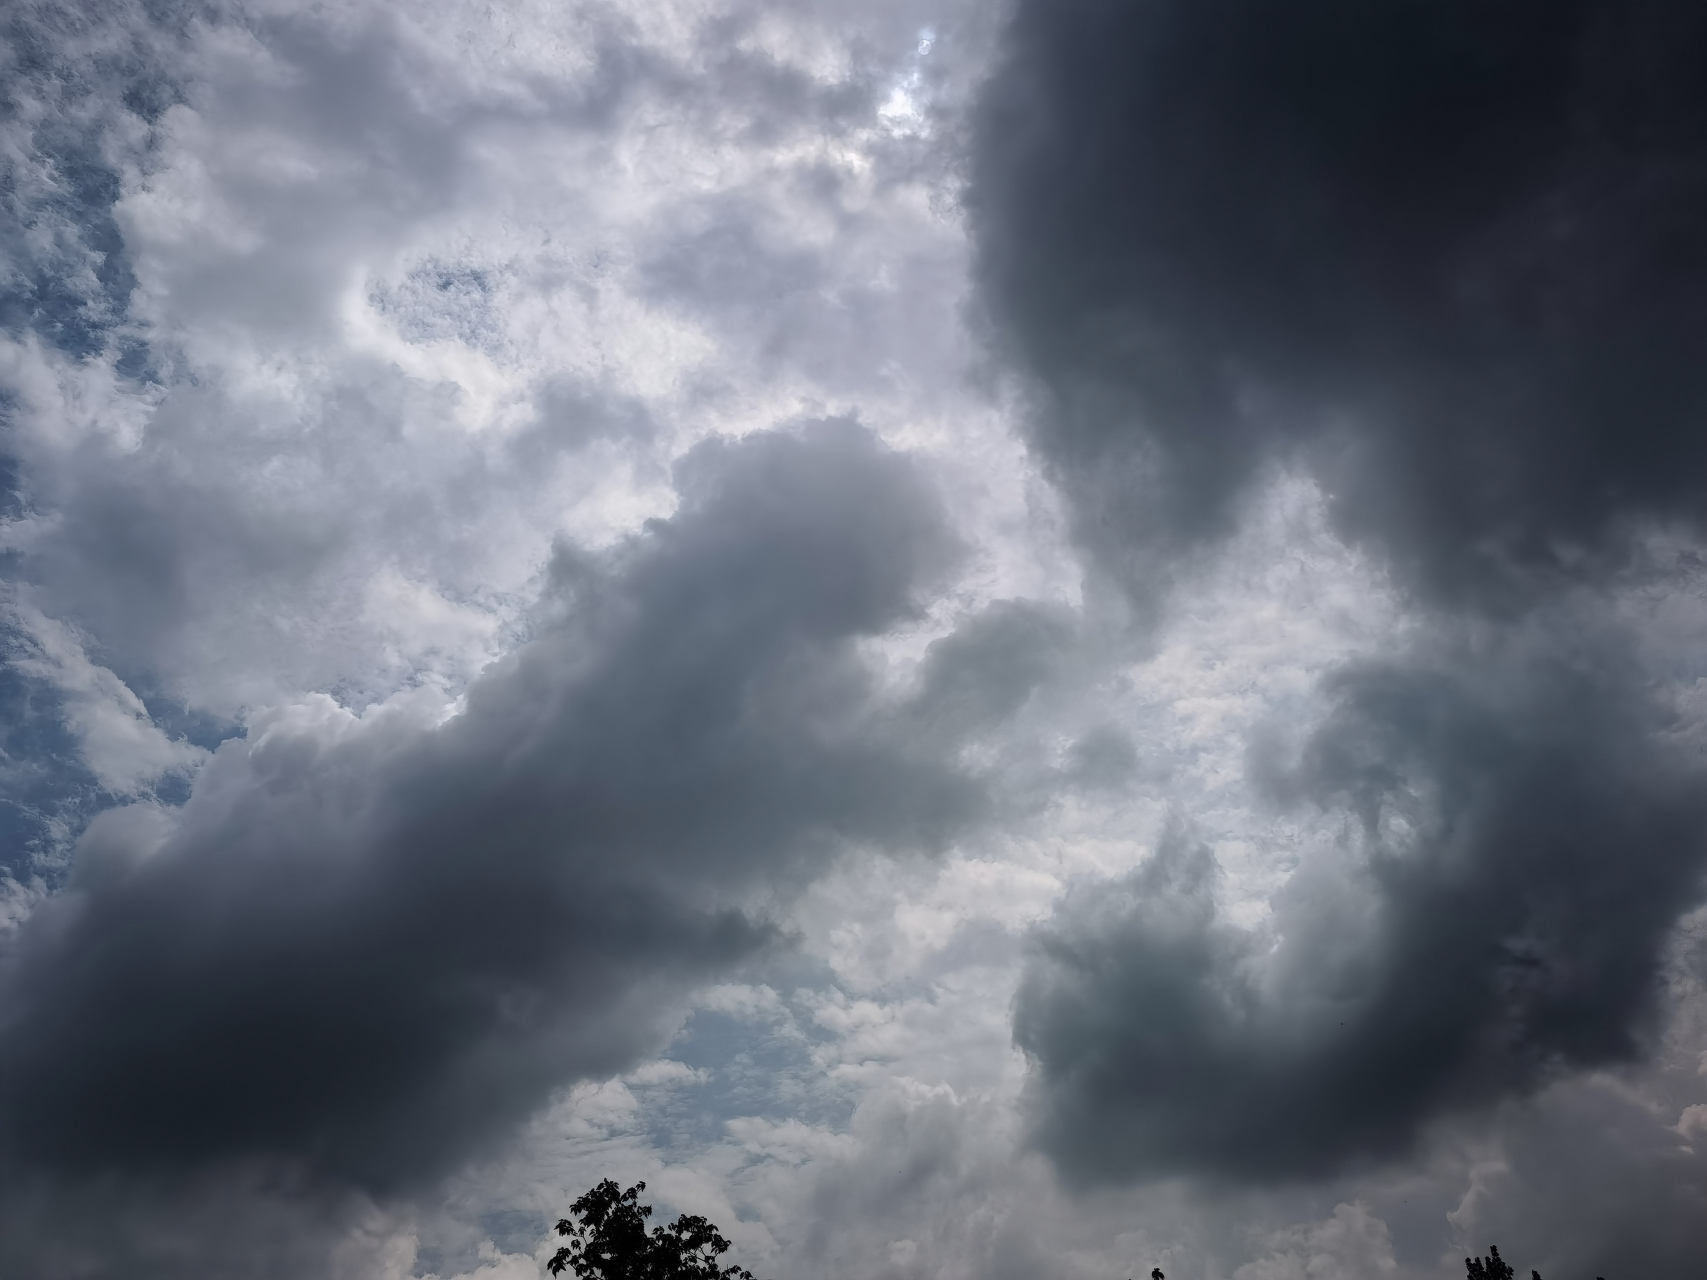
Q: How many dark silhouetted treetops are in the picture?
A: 3